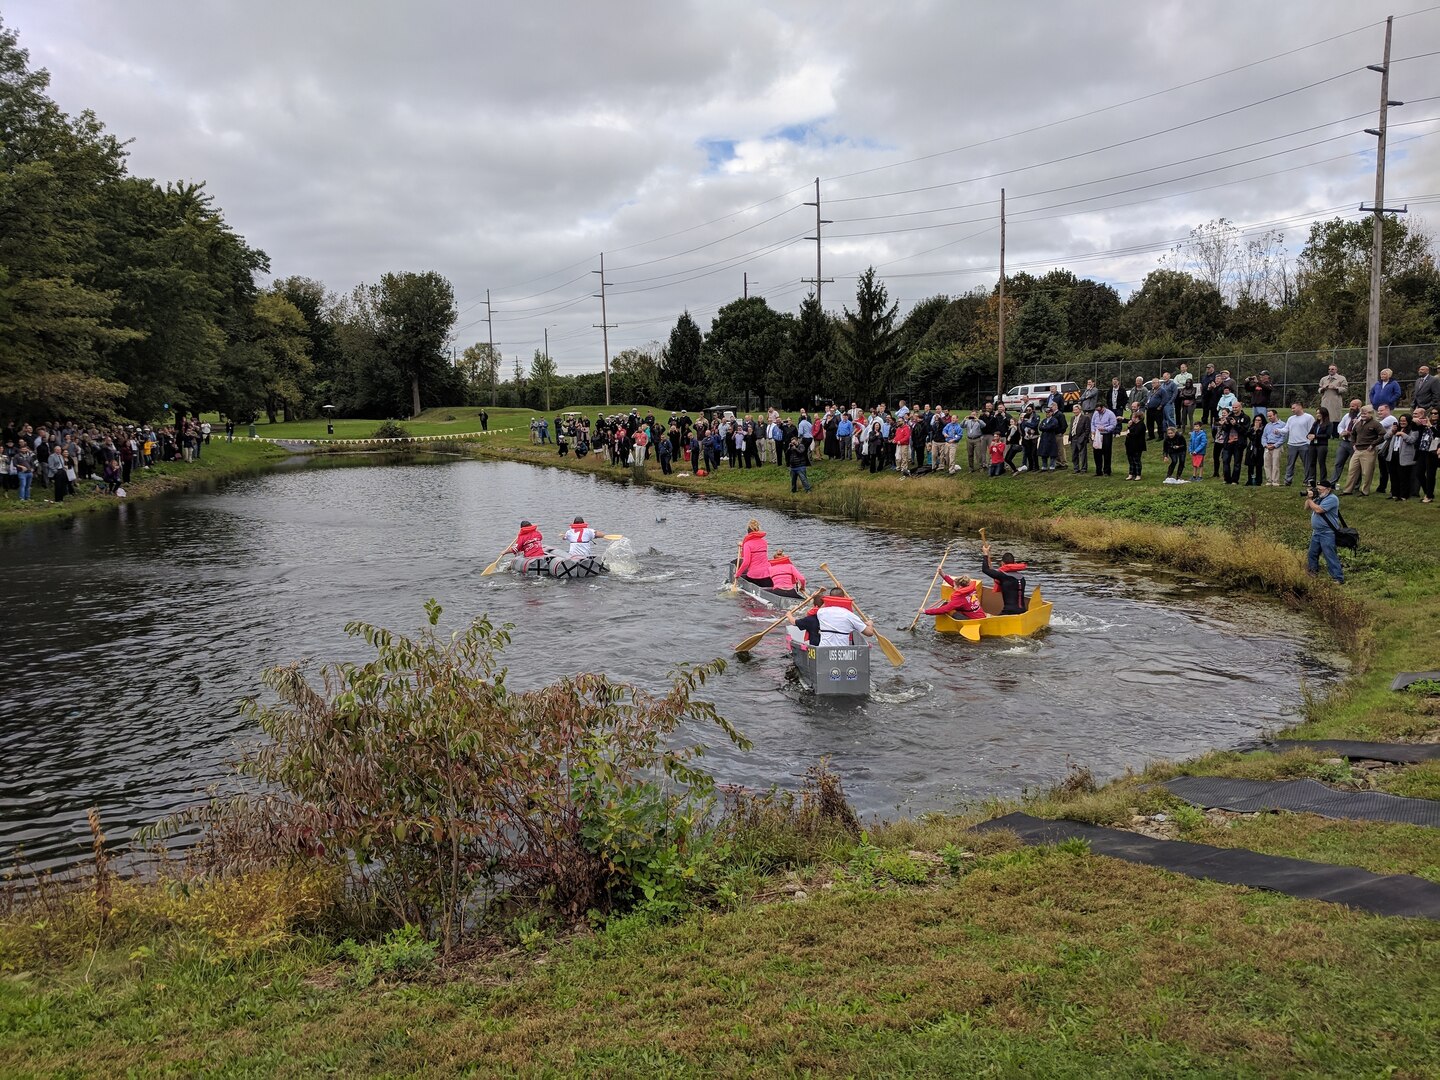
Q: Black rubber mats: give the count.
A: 4